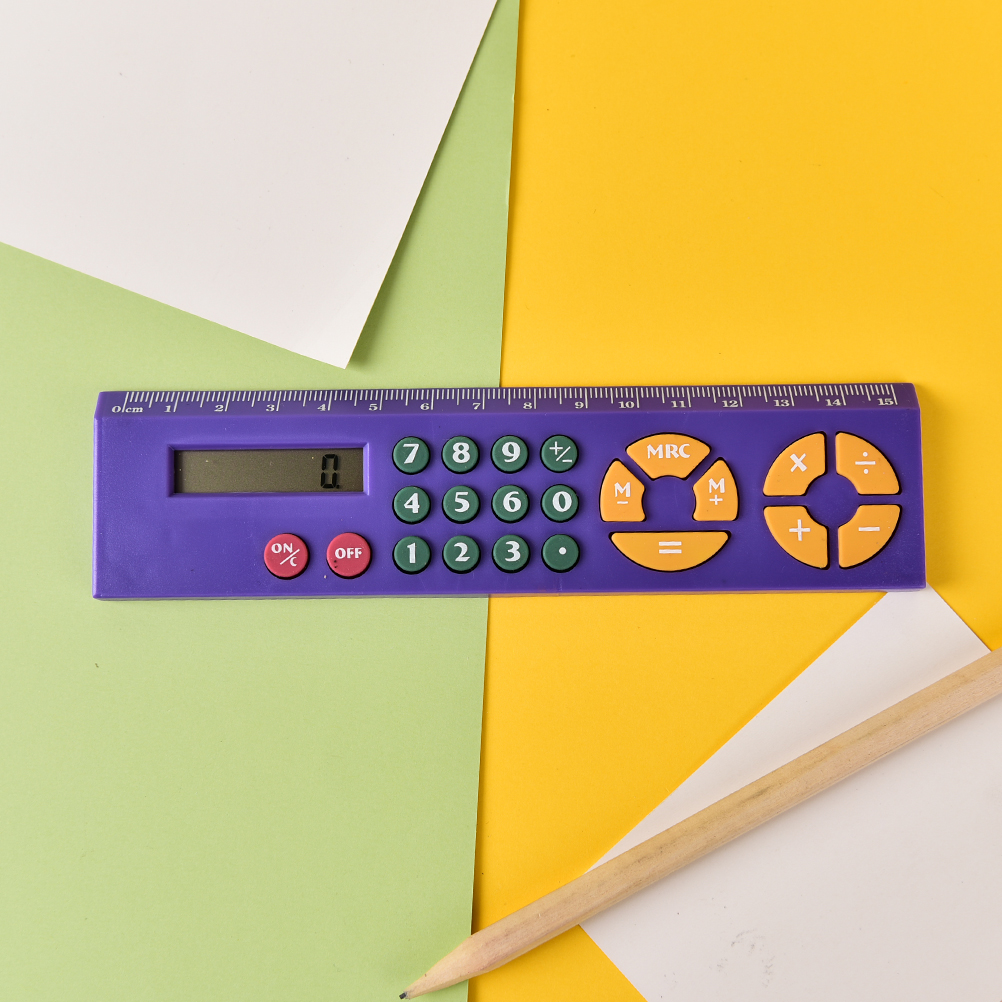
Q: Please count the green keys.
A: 12